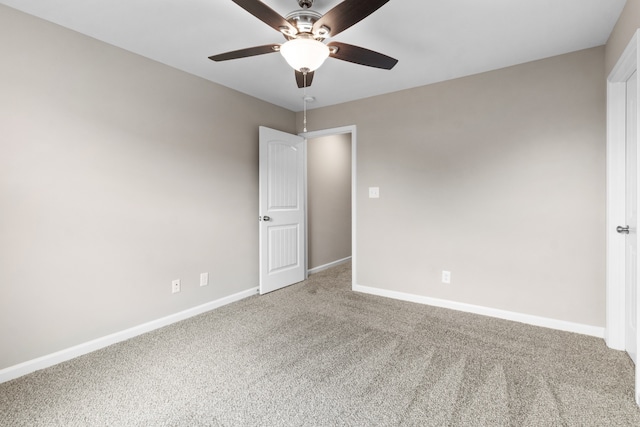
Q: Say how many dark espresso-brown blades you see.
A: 5